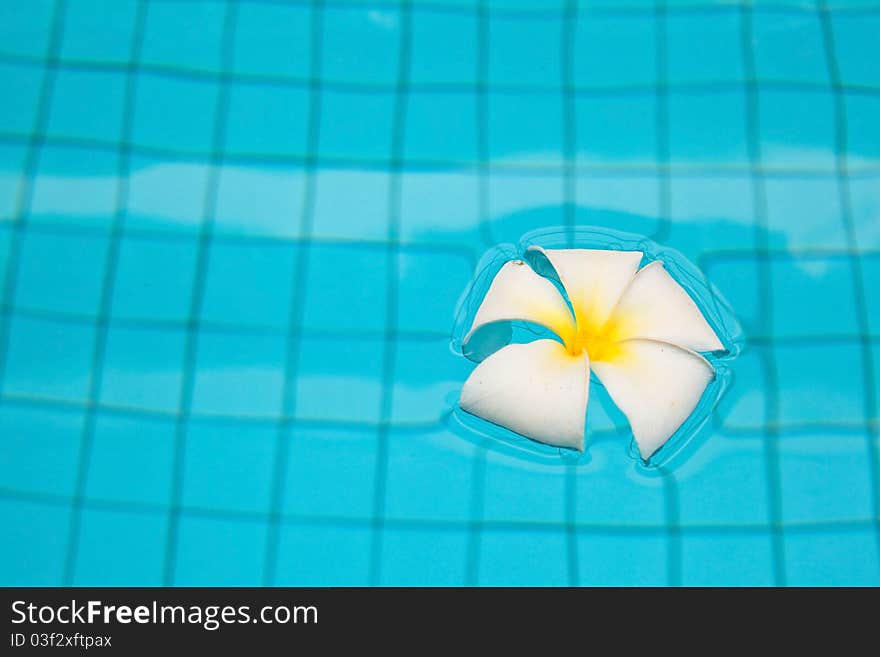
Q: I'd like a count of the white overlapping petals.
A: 5